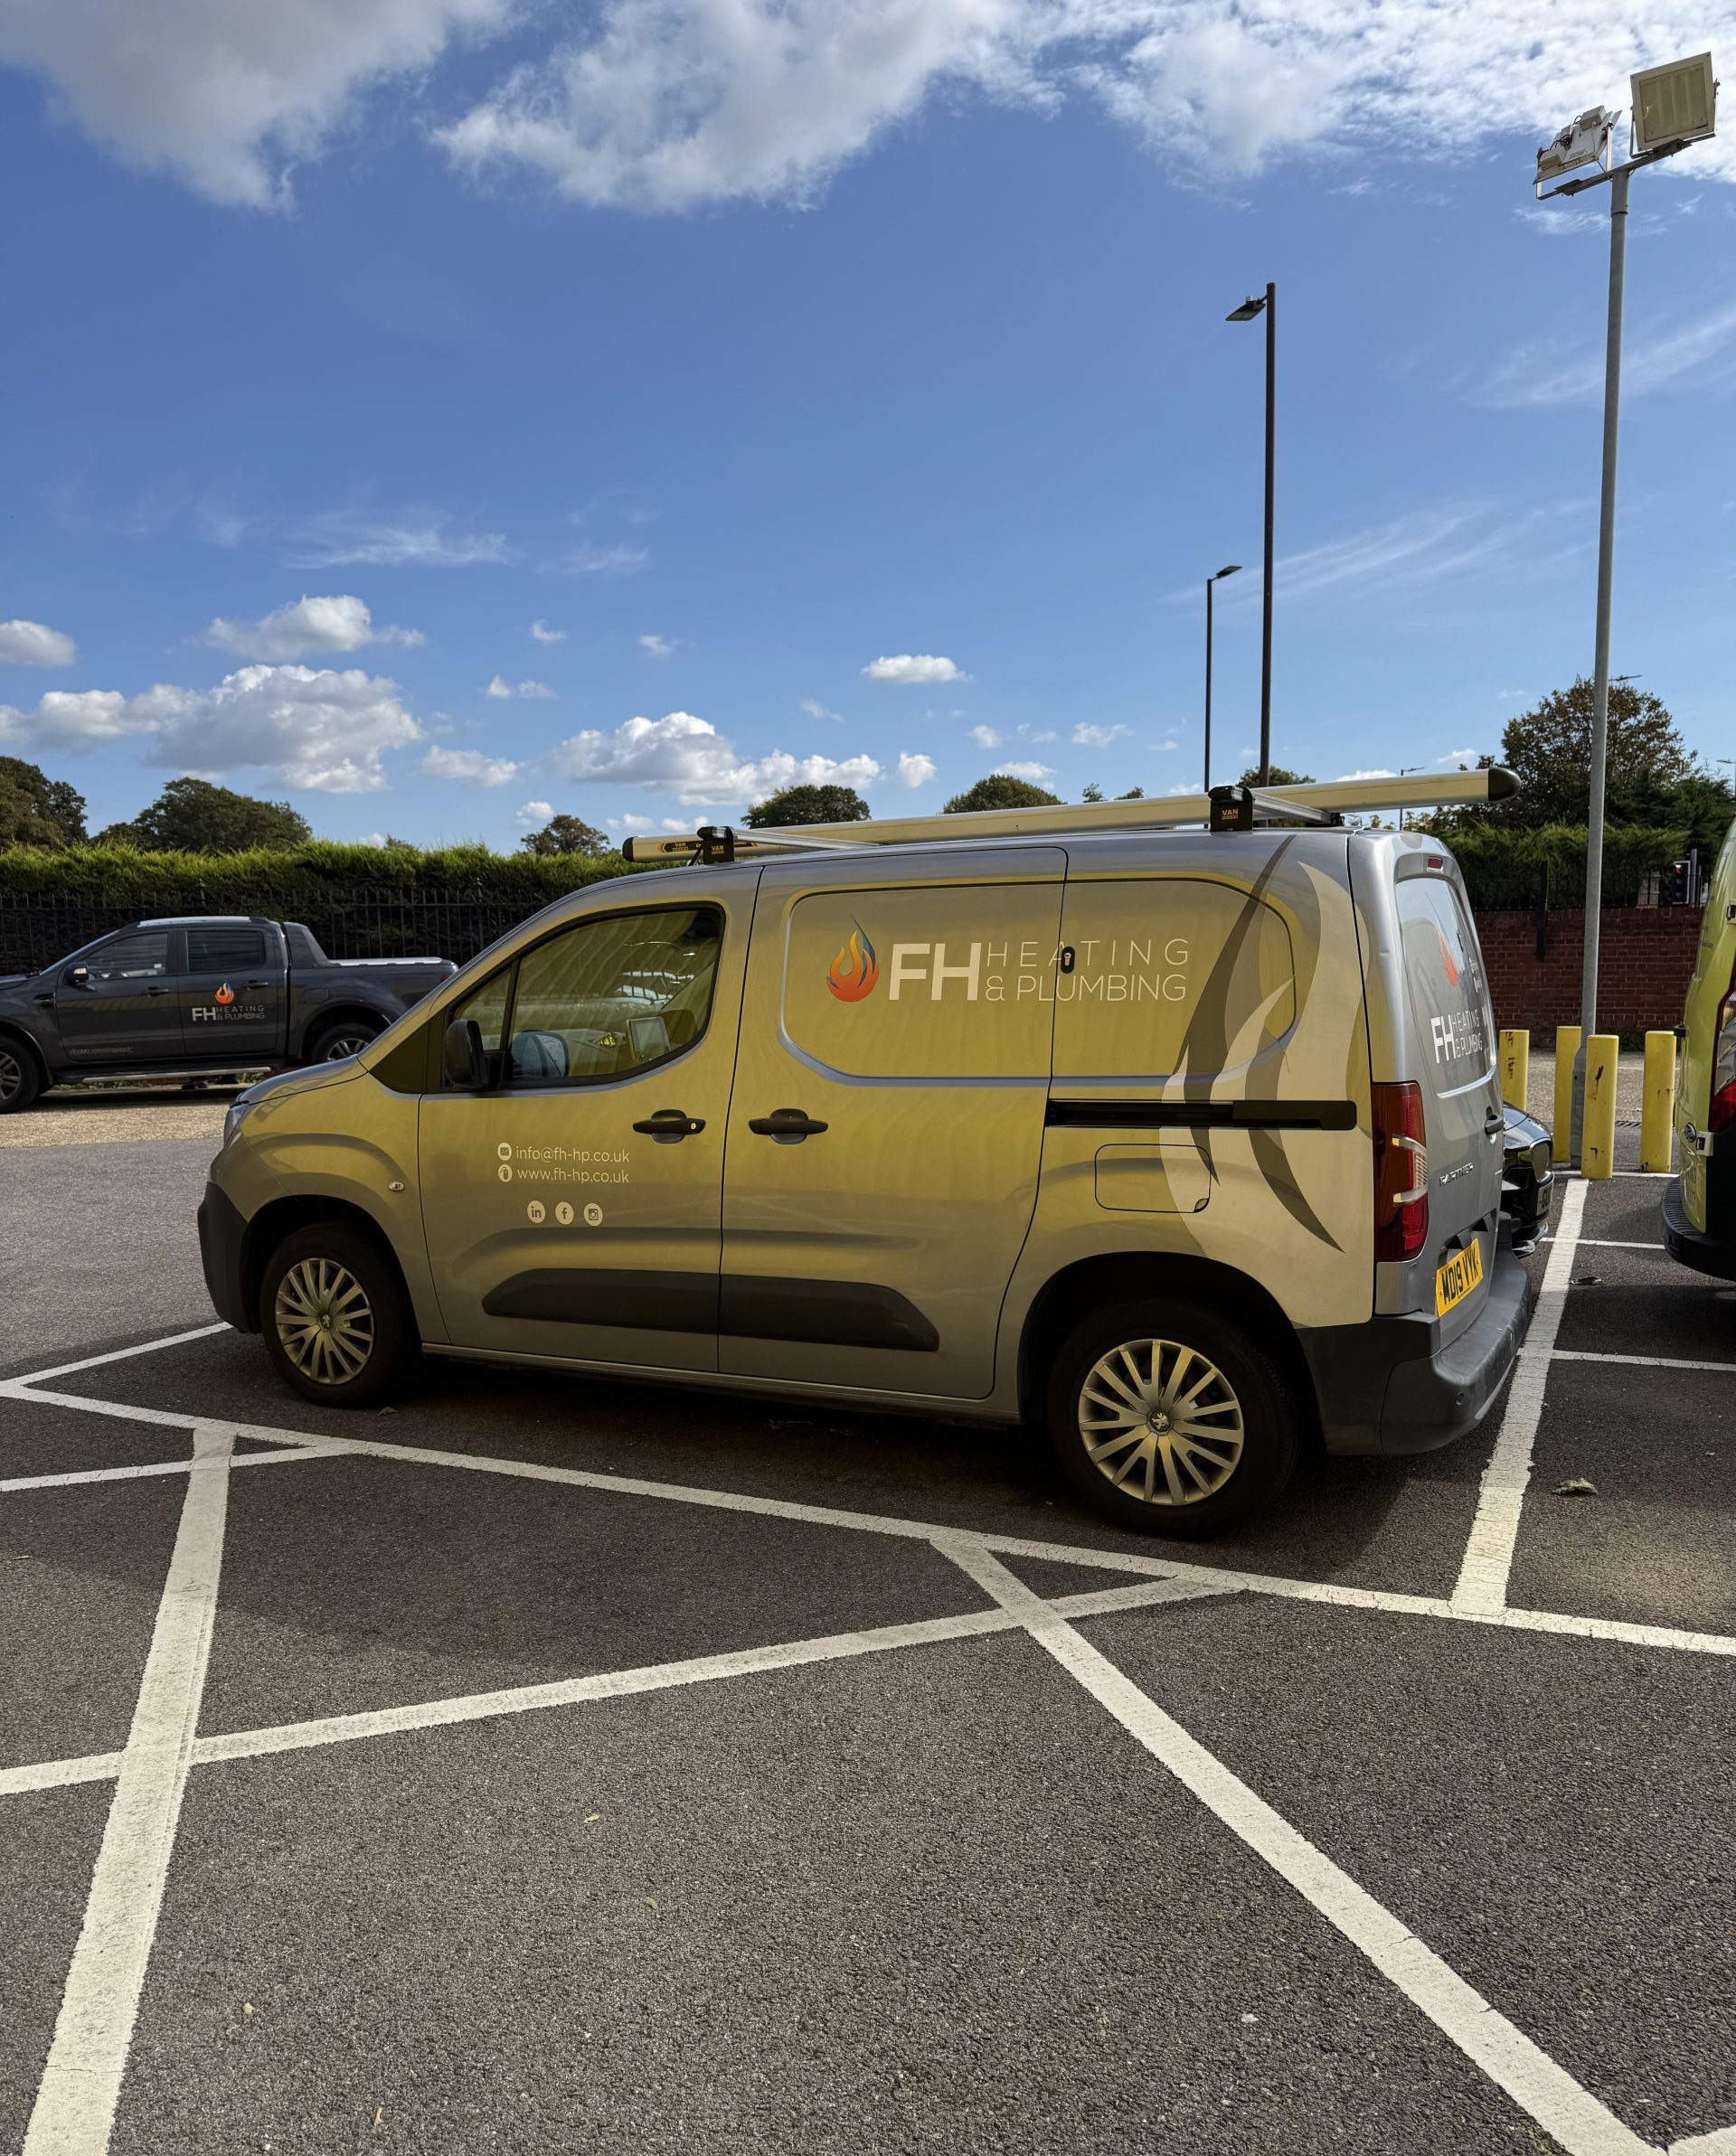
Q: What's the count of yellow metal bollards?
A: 4